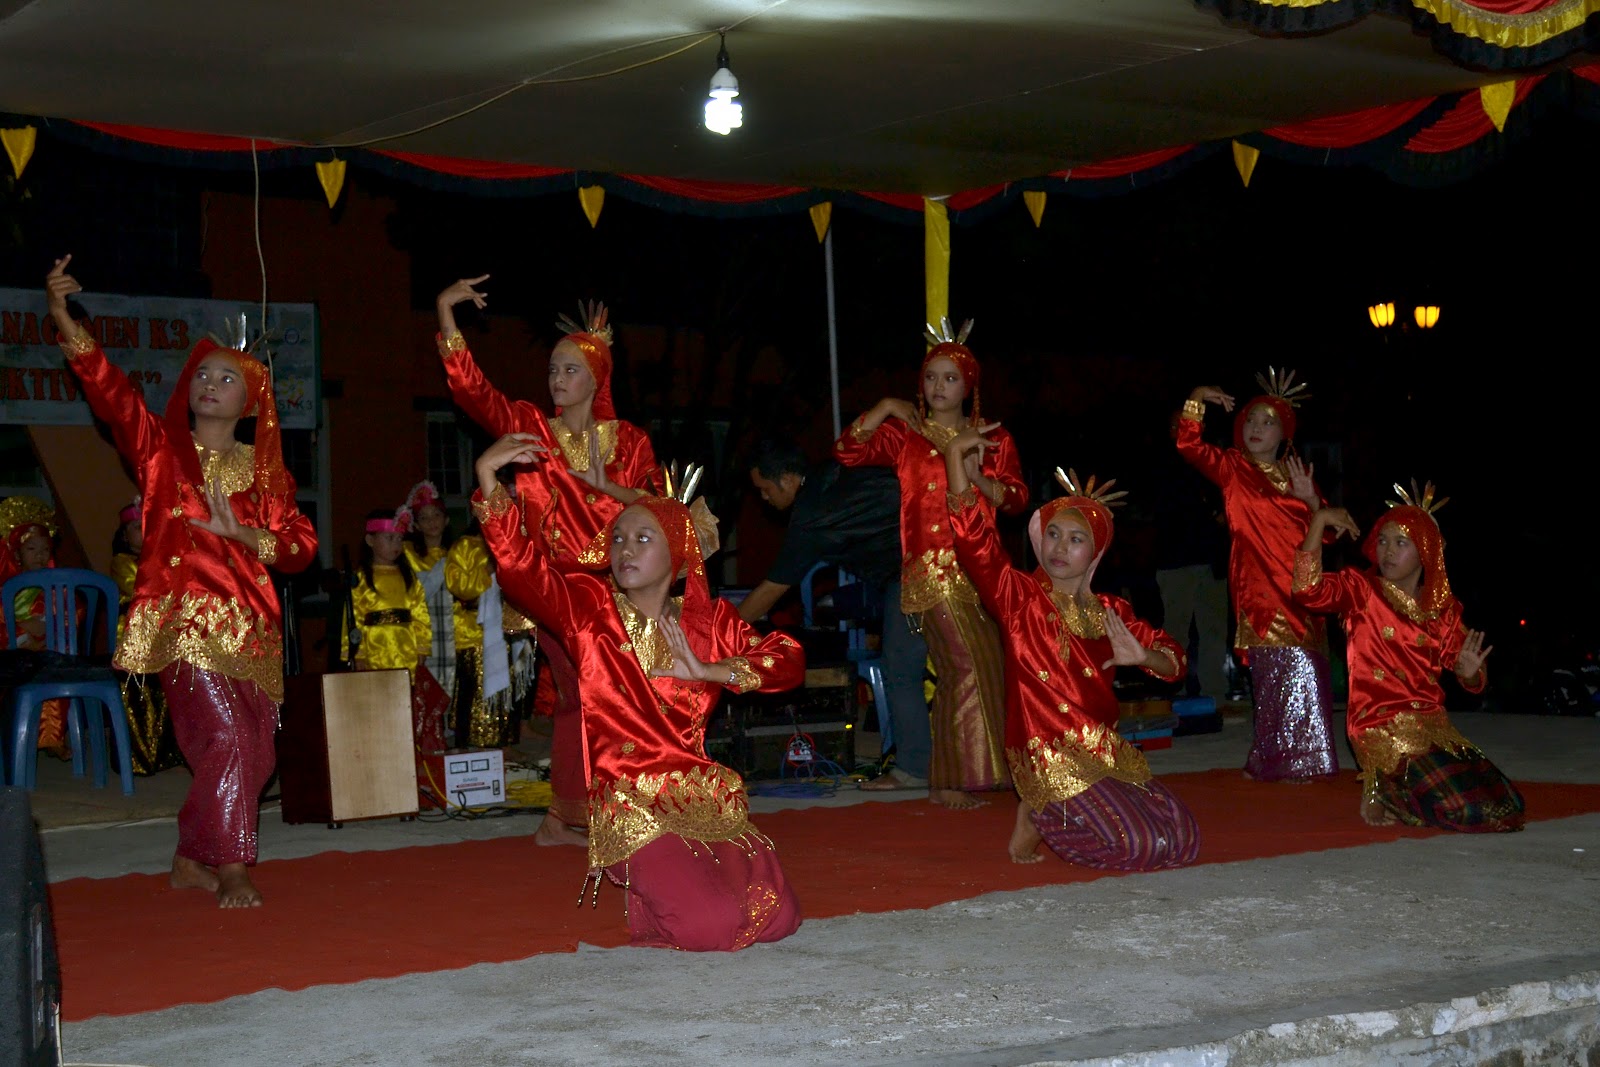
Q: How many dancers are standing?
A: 4